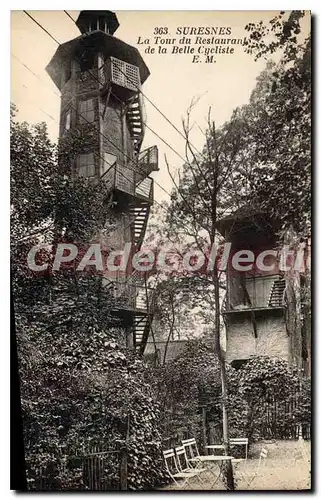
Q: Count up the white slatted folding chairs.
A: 5